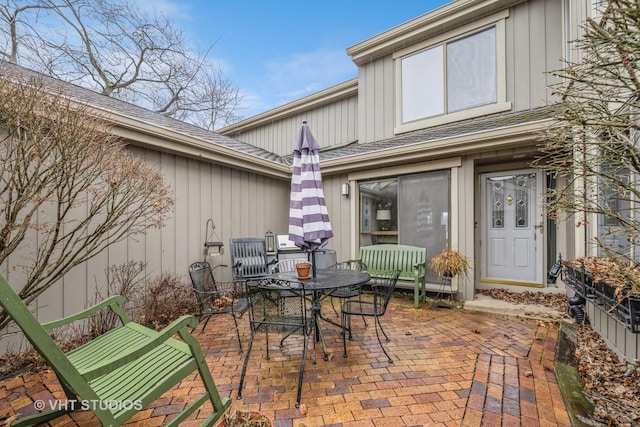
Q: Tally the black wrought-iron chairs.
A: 4